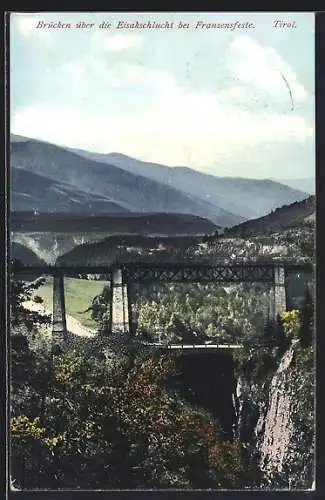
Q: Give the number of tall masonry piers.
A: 3